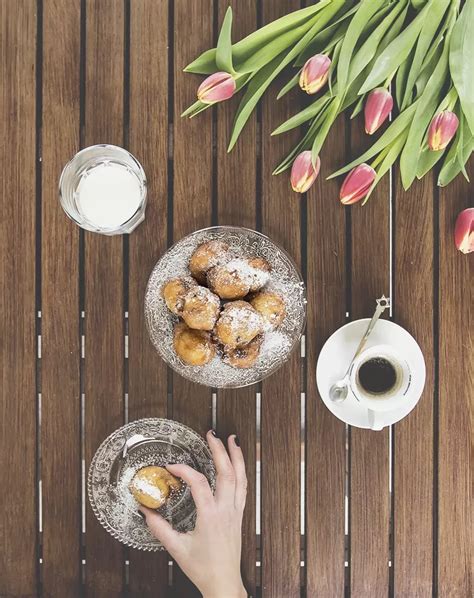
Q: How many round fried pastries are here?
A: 10